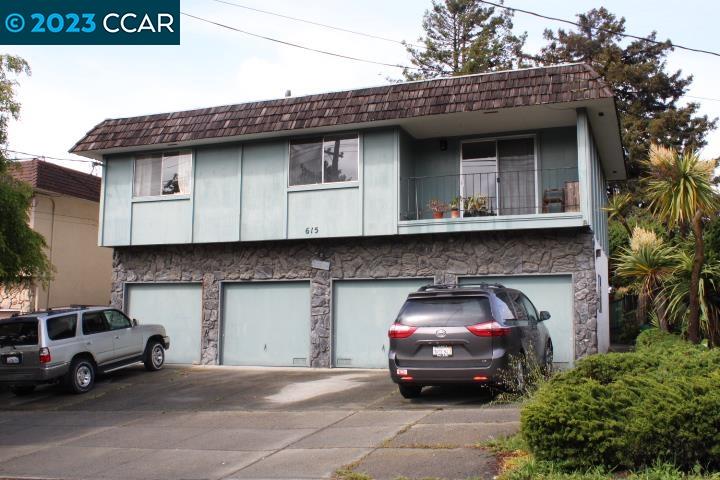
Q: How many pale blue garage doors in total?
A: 4